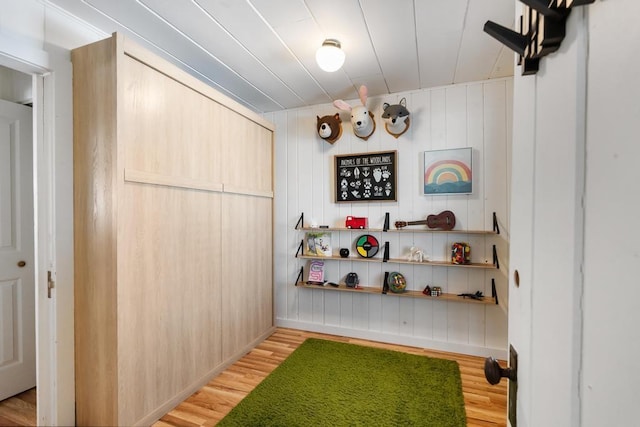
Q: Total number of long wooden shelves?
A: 3